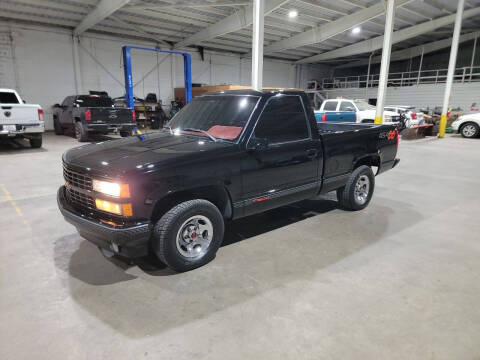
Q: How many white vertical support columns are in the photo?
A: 3